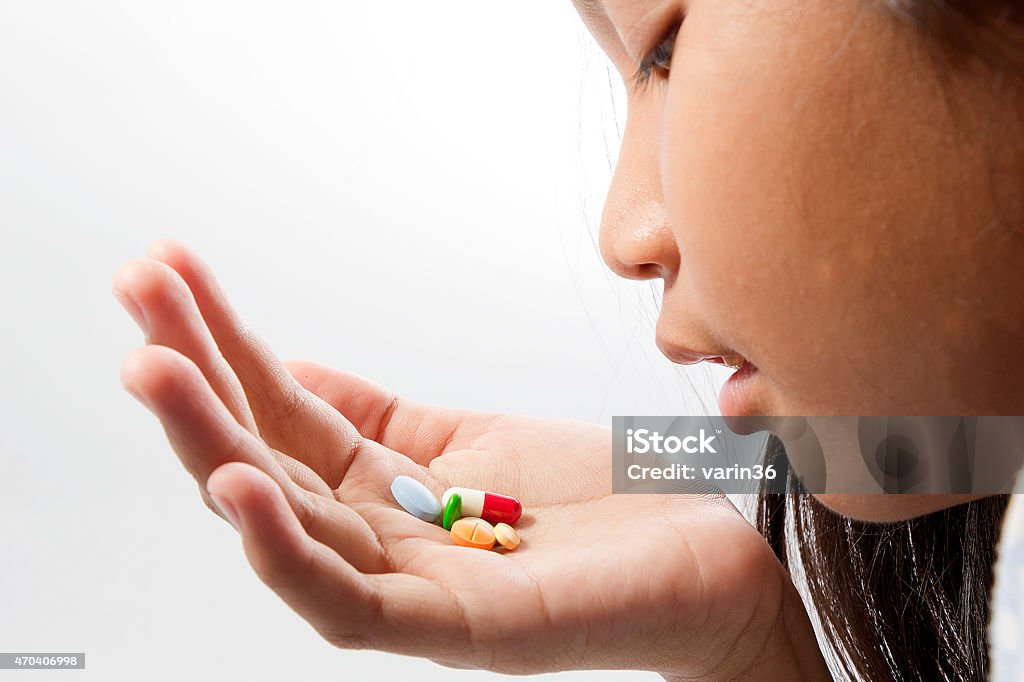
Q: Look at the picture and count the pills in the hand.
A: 5